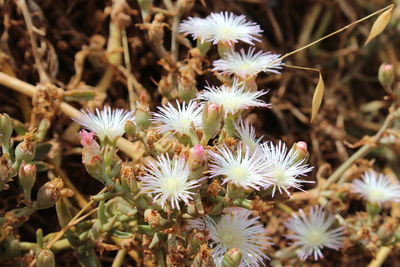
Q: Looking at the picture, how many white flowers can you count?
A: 13